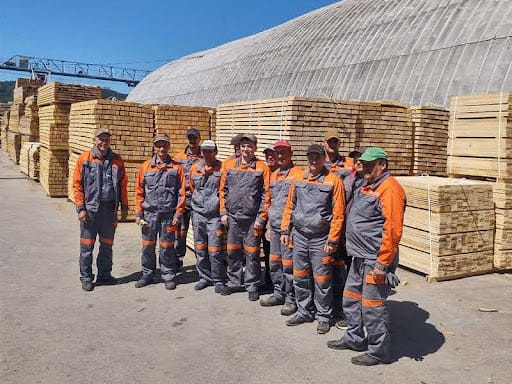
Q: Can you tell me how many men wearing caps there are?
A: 12